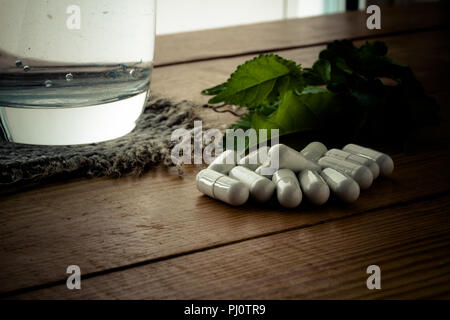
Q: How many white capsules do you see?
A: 13